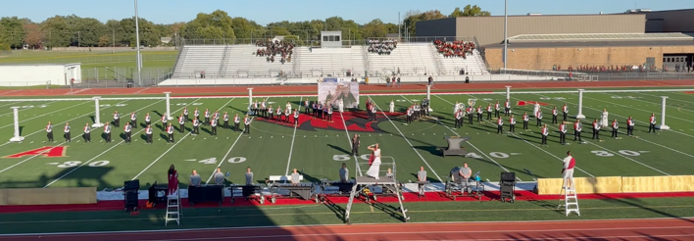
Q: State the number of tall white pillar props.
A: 8